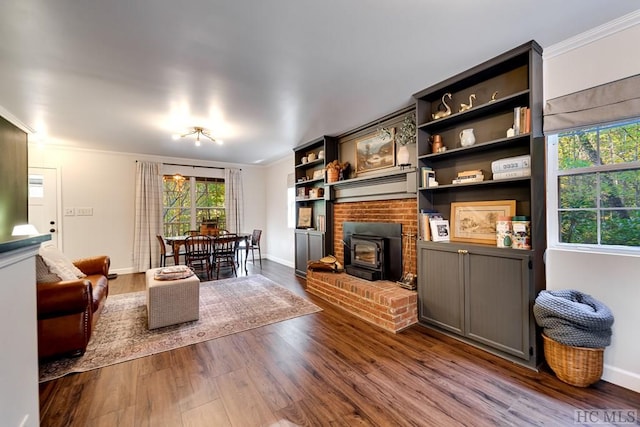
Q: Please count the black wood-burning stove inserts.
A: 1